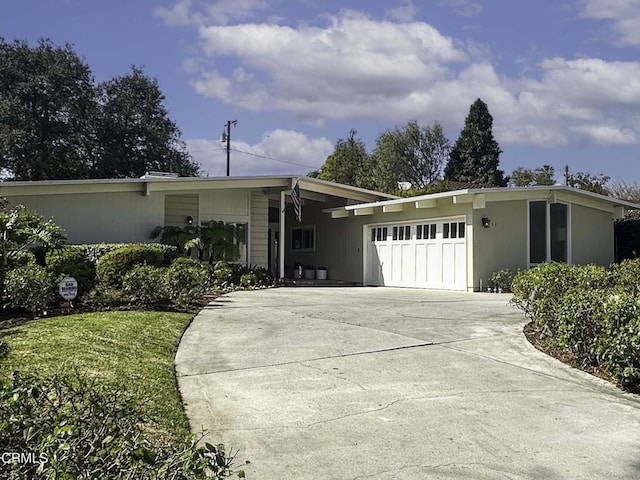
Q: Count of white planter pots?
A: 3